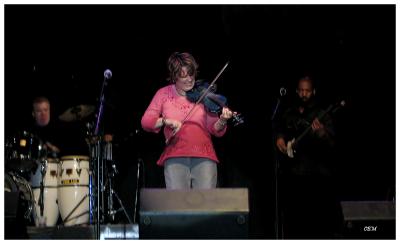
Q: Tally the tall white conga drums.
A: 2